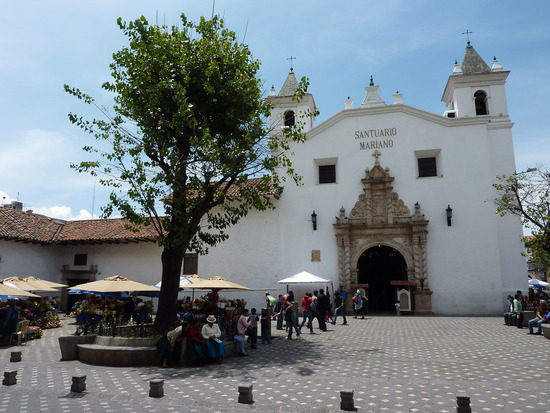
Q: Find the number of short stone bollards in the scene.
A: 7